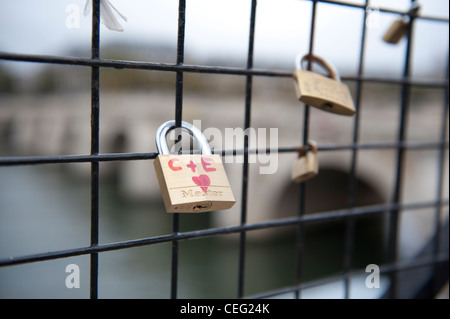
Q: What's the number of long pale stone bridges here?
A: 1